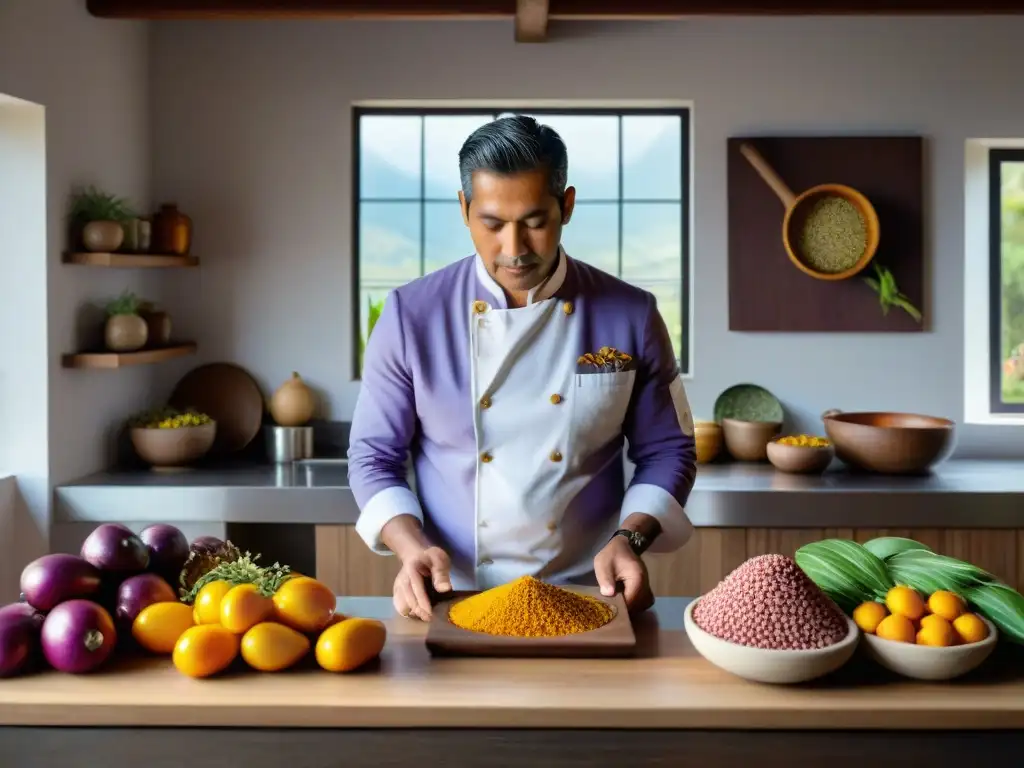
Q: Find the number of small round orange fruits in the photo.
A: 6